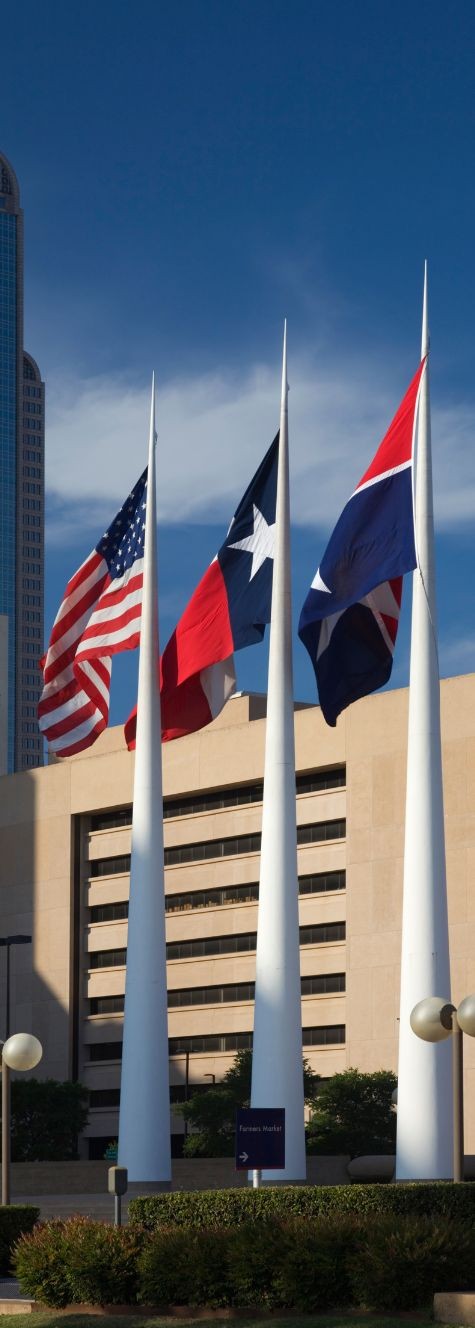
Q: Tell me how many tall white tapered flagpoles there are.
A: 3